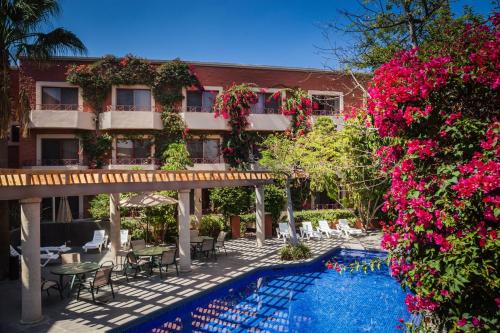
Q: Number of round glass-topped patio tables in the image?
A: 3